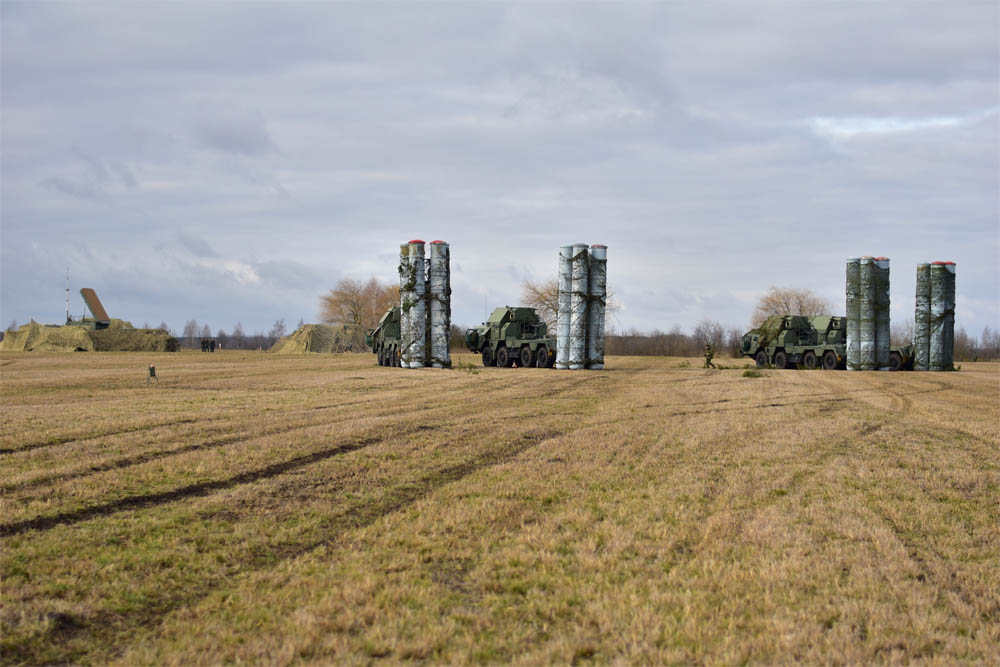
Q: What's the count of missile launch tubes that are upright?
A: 12